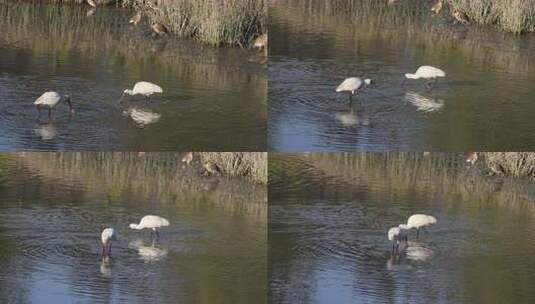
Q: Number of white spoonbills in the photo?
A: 8